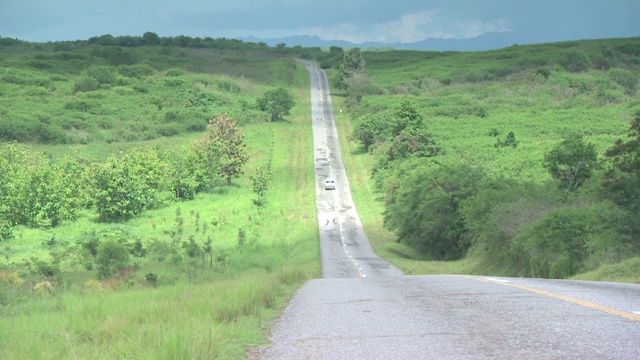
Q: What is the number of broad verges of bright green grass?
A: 2